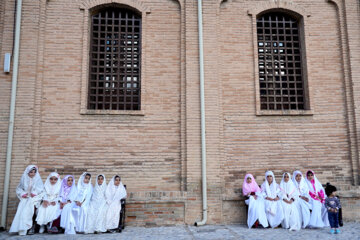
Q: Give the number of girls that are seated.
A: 11